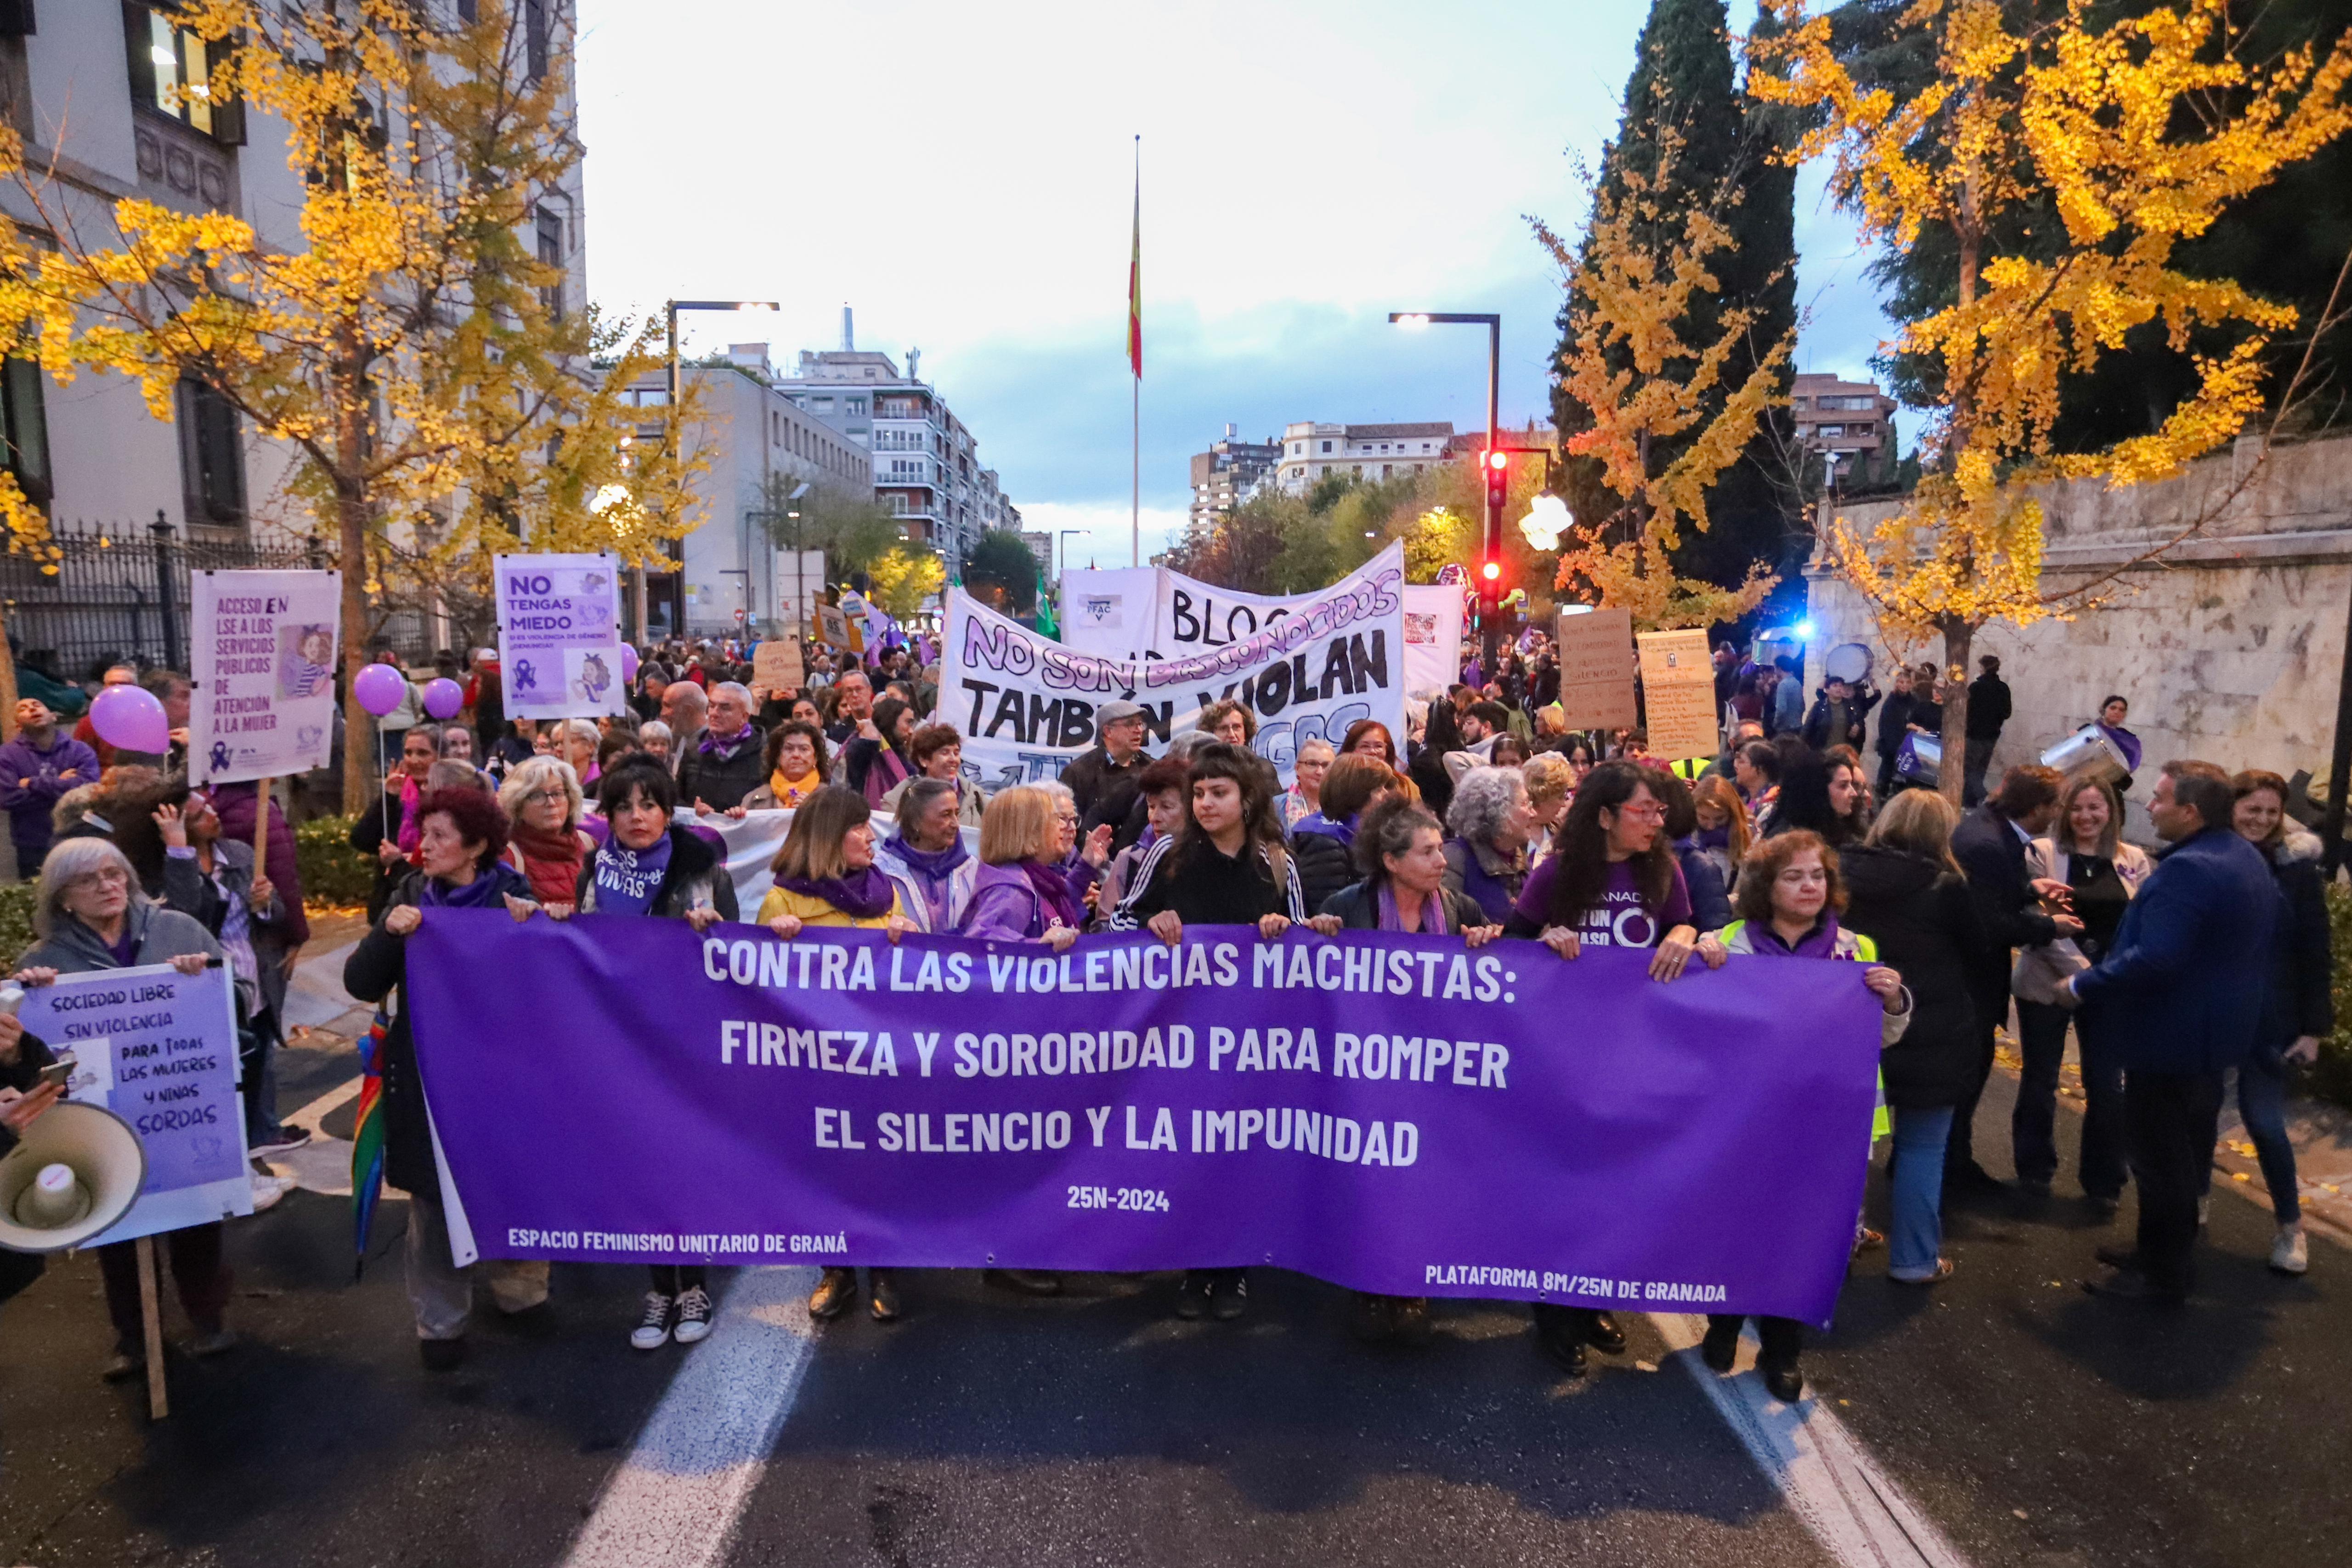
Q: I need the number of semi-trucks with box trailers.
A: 0